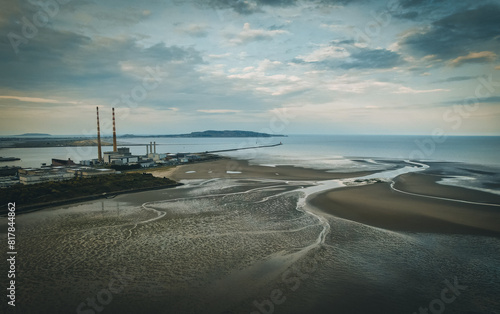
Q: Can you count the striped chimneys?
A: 2